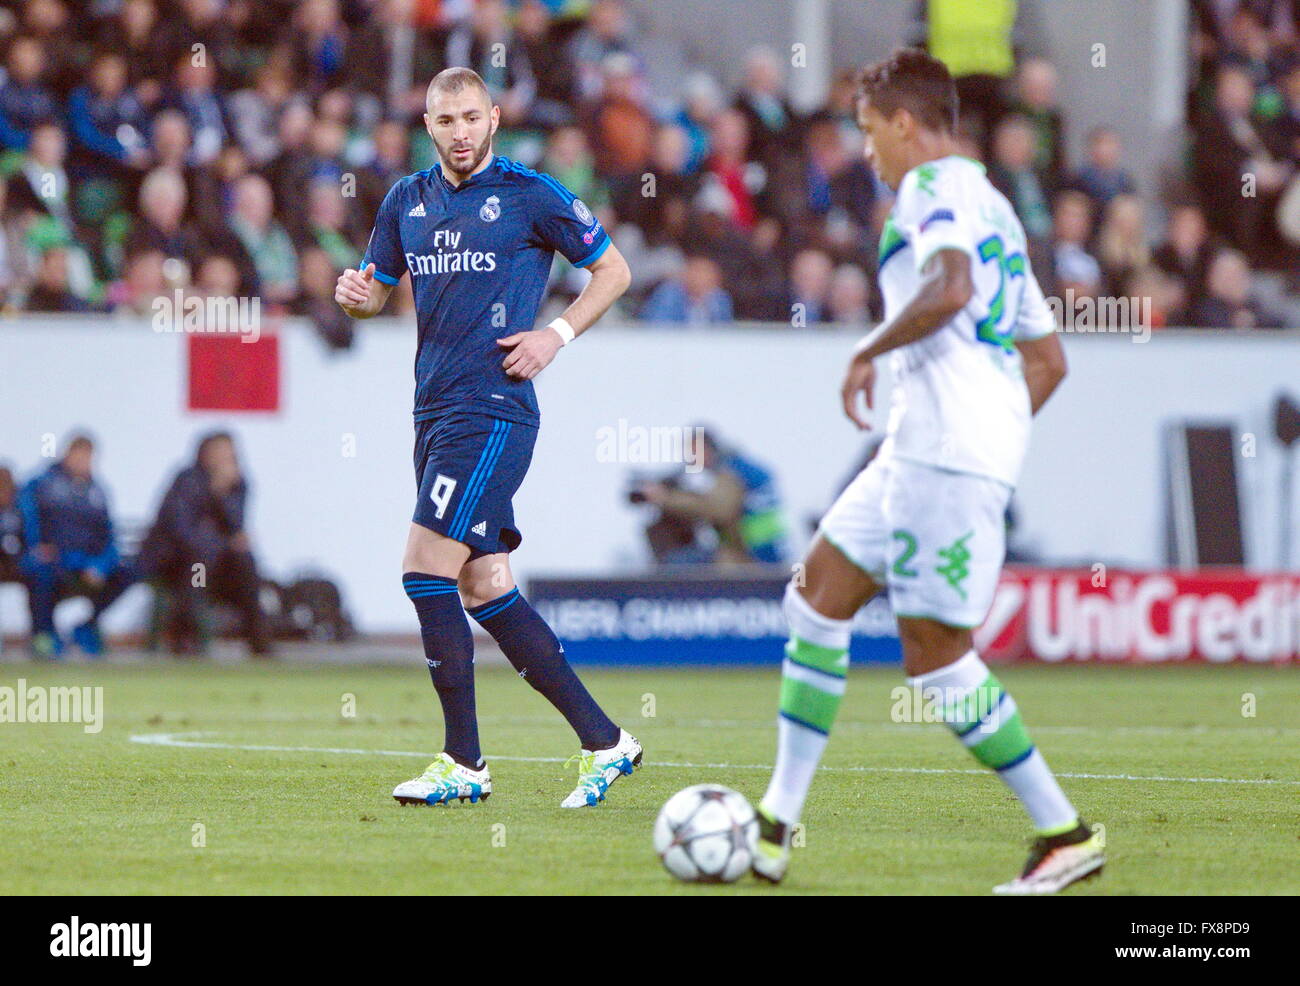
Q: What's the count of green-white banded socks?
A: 2